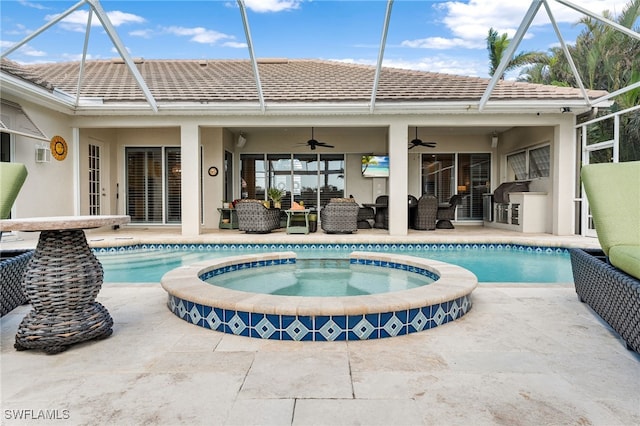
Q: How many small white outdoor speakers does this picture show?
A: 2